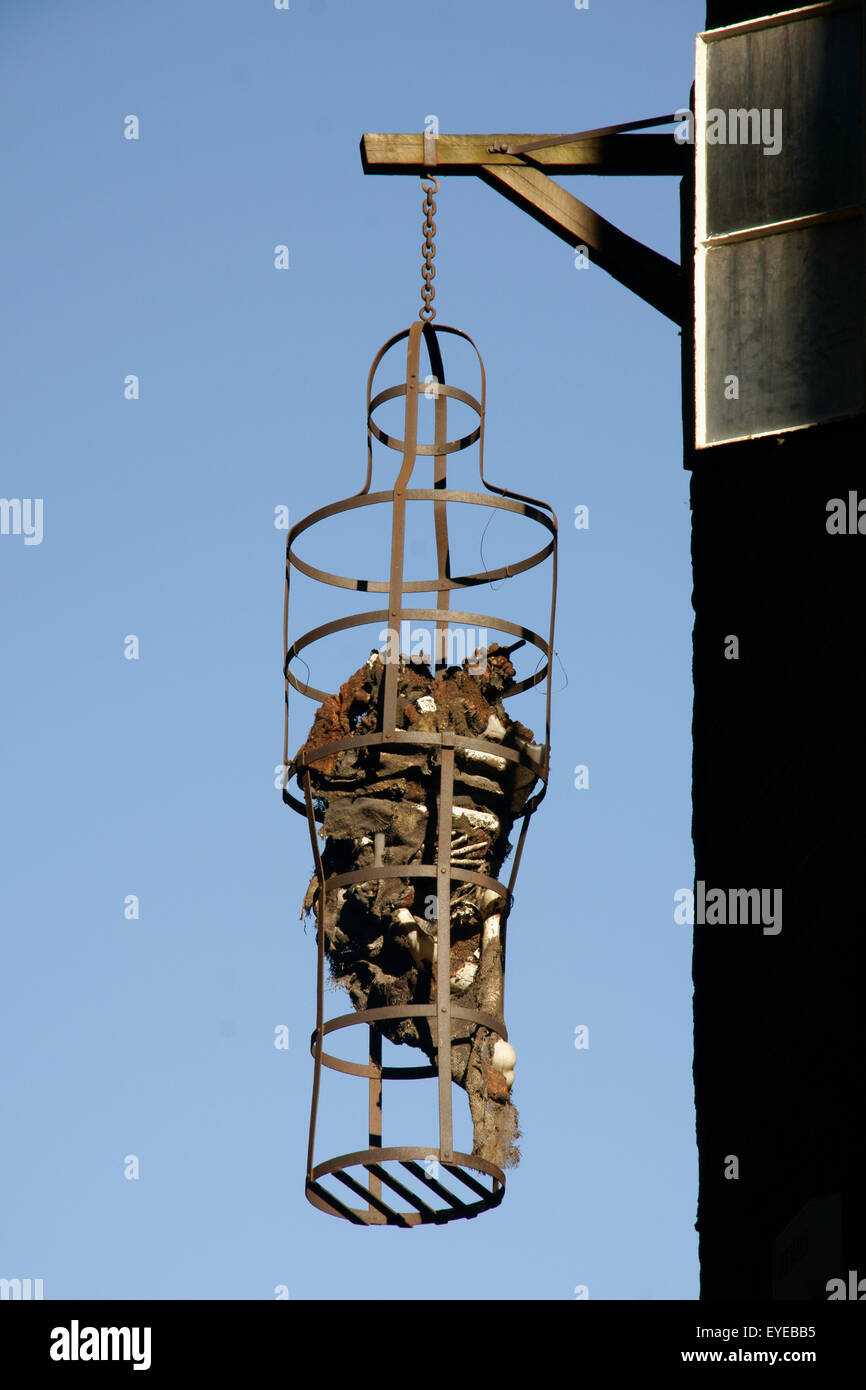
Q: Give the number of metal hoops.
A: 7